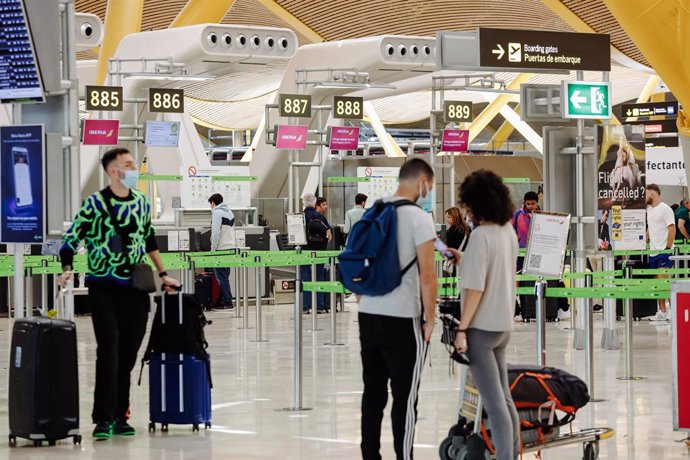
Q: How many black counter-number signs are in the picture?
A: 5